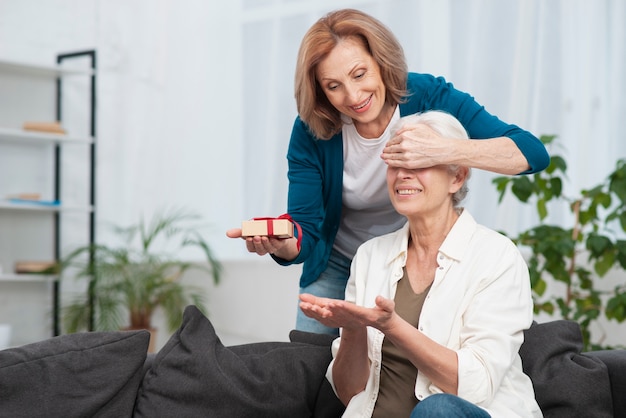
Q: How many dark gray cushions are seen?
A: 3